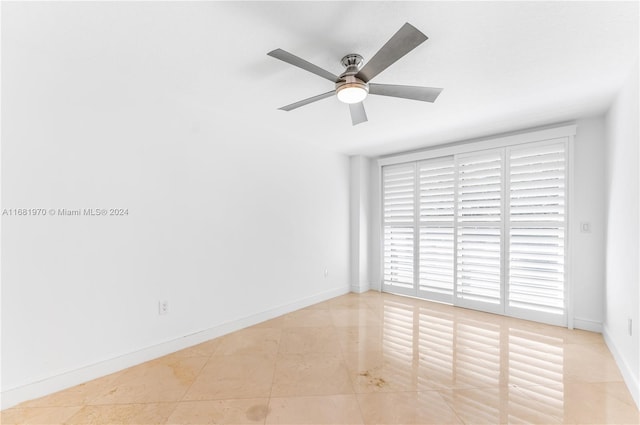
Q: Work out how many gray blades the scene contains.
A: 5